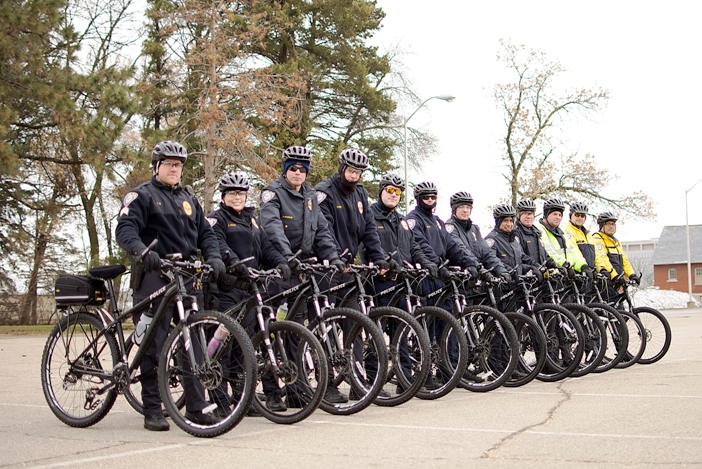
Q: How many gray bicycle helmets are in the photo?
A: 12